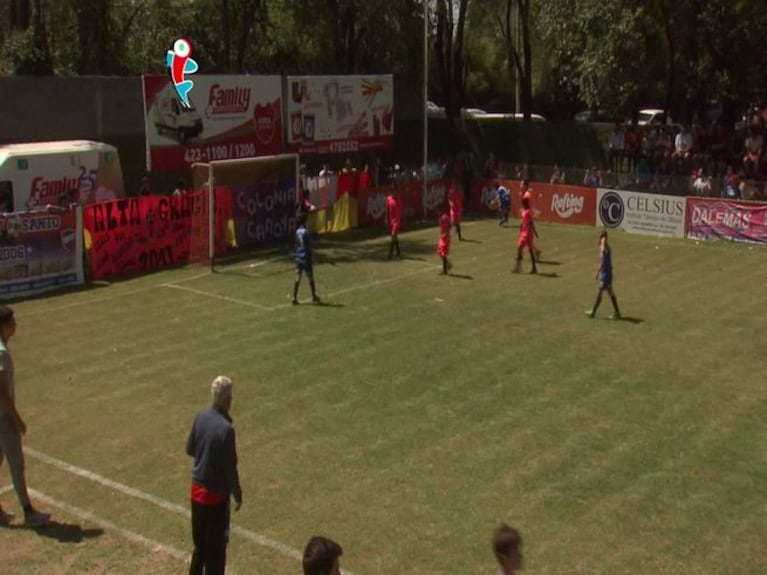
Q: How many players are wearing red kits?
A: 5